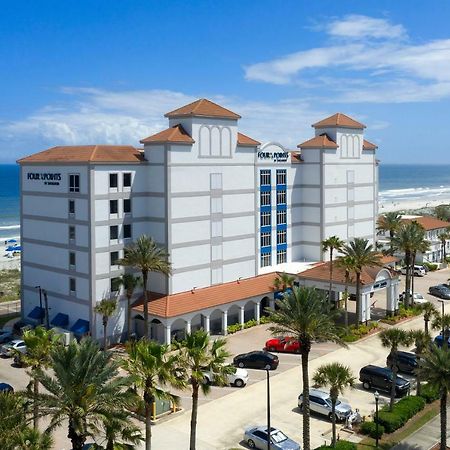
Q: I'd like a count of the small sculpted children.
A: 0